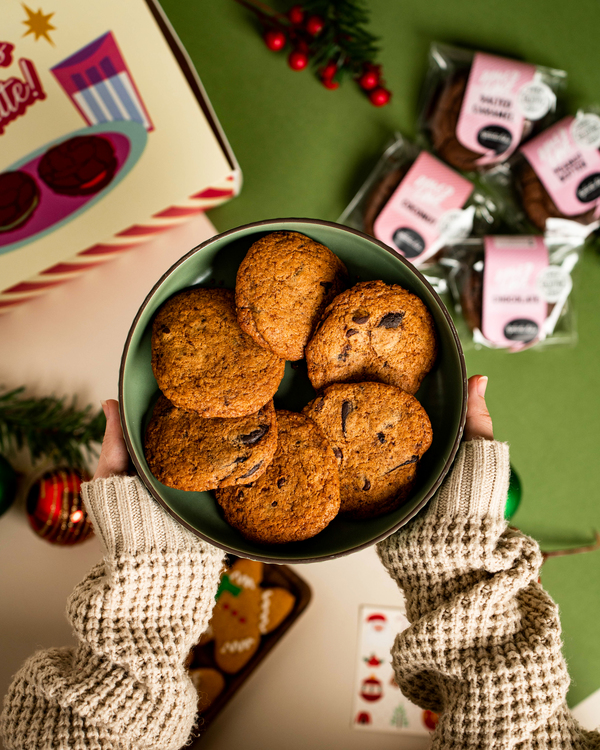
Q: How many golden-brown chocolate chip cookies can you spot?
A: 6